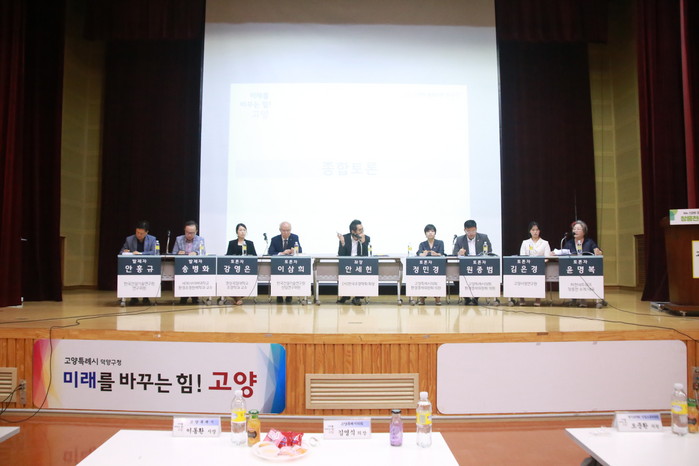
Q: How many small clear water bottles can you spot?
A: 12